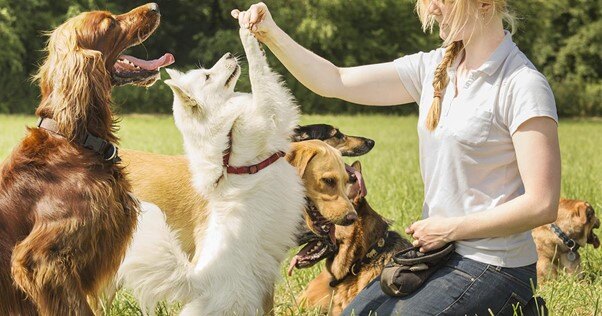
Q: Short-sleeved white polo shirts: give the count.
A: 1